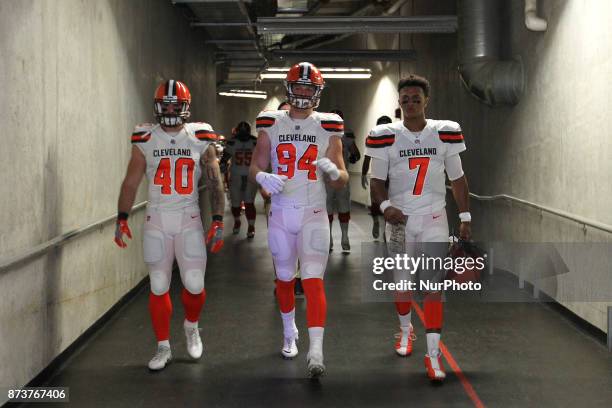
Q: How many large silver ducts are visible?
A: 1